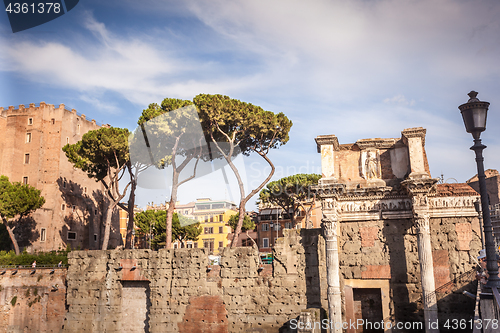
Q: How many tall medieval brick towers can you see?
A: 1